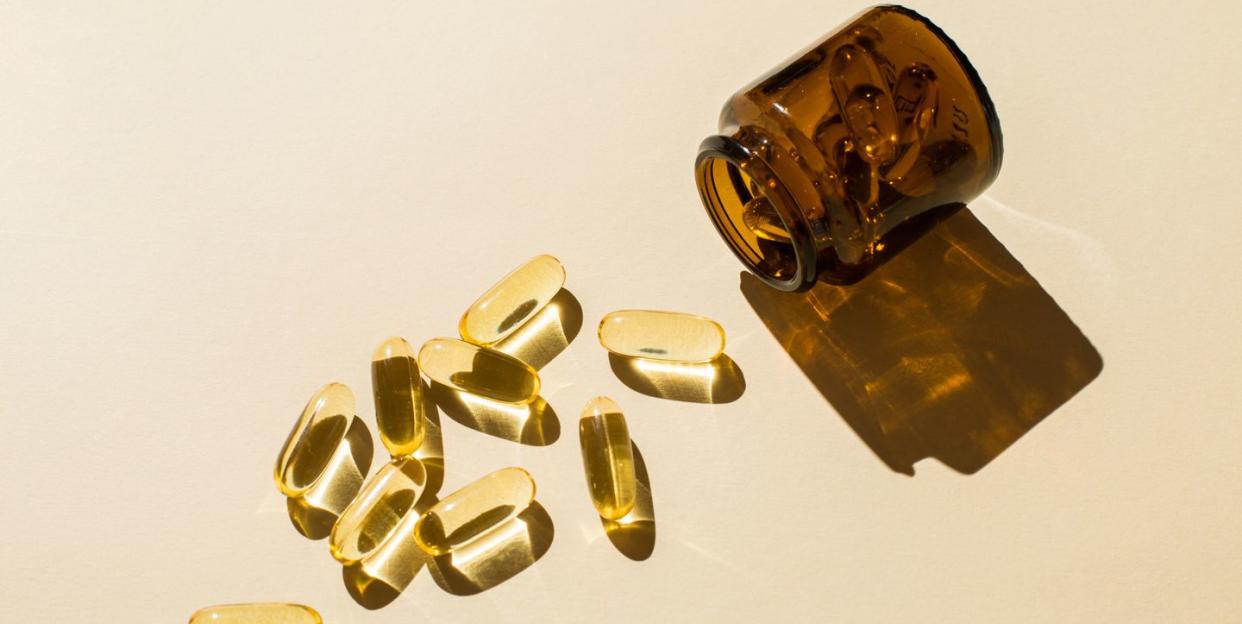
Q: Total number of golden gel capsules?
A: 9